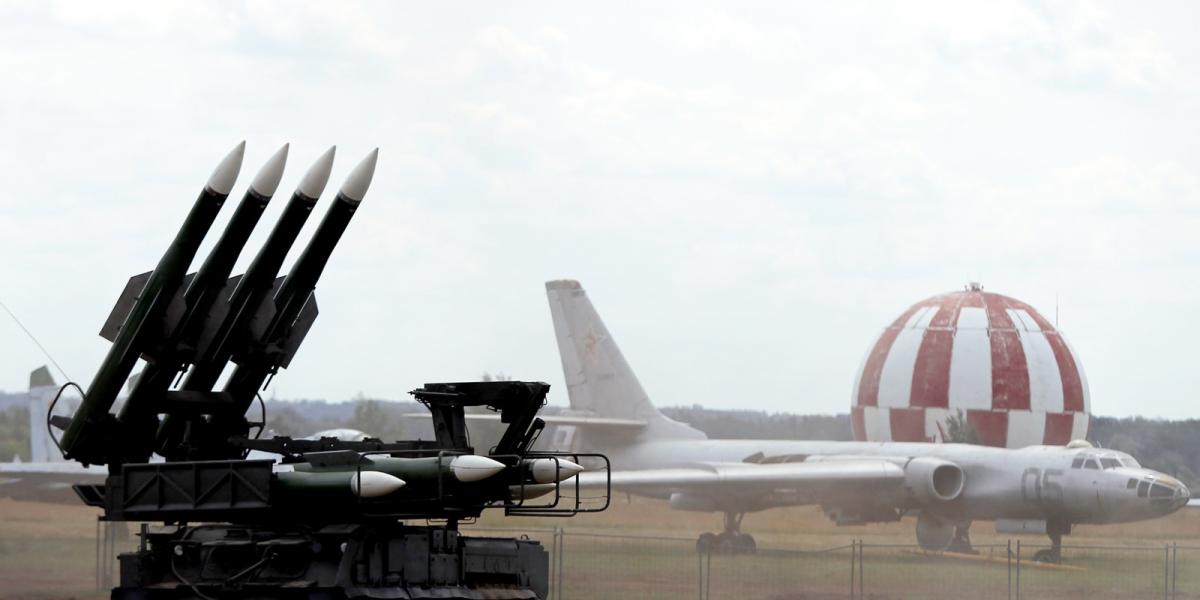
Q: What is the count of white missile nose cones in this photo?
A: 8